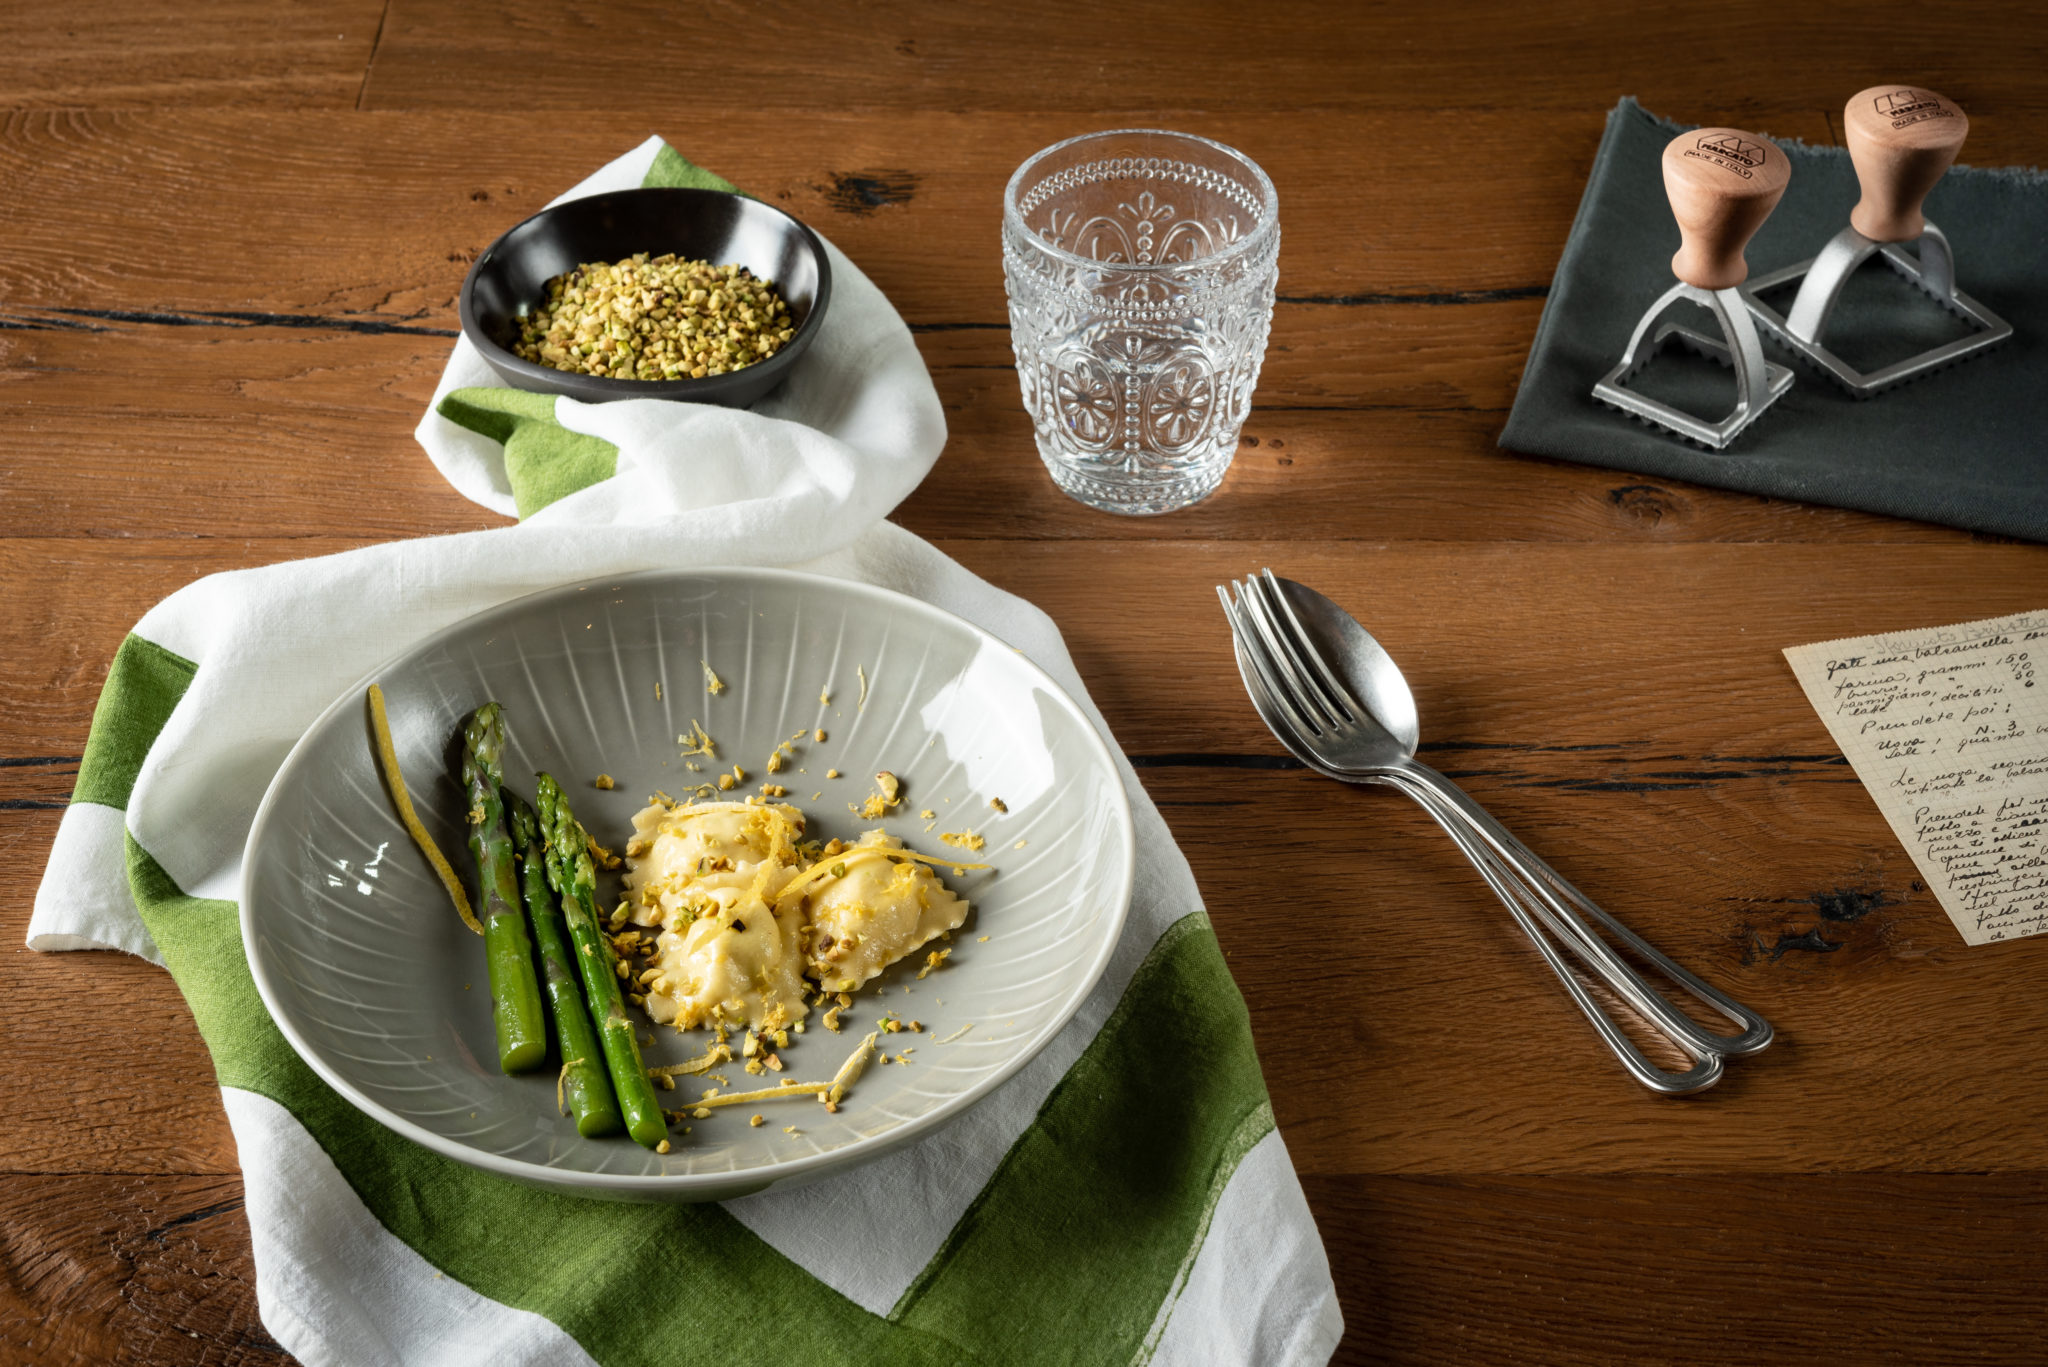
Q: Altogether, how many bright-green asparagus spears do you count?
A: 3